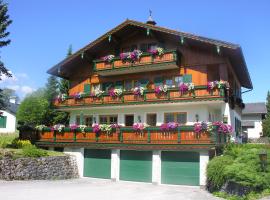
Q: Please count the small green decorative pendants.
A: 6